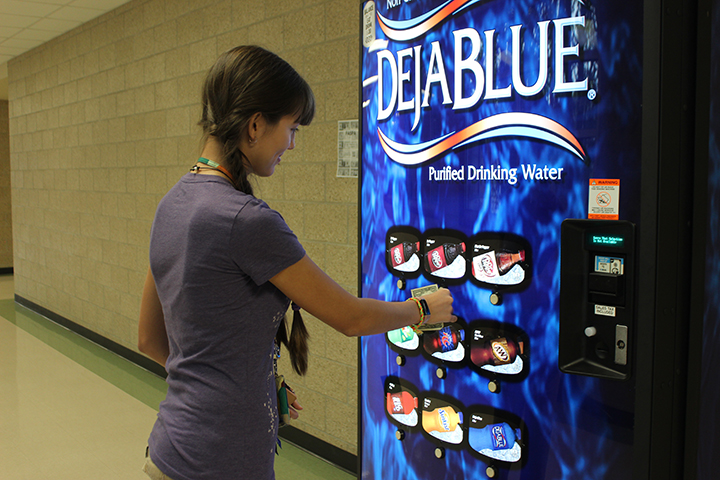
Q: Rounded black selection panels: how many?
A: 9